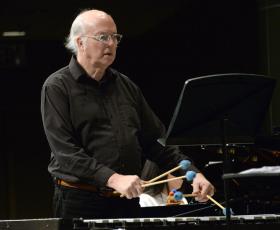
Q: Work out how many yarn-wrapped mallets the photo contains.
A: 4